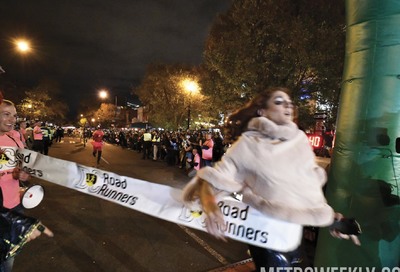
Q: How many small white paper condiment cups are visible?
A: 0